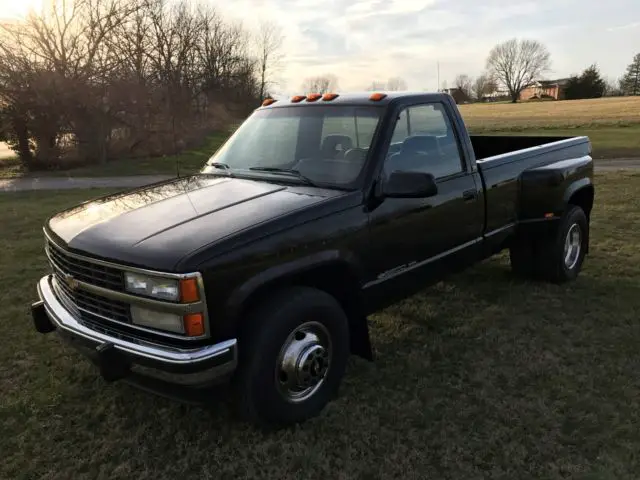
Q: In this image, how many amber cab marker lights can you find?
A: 5